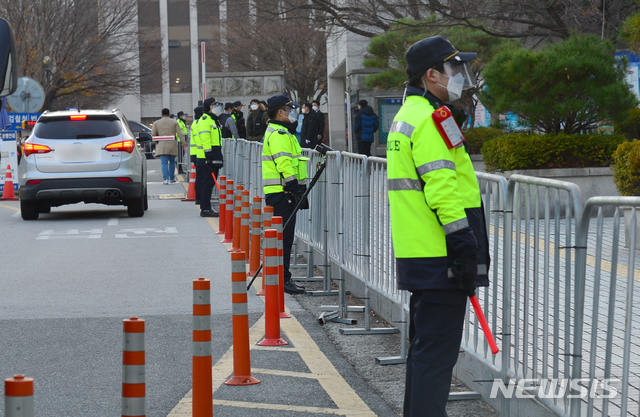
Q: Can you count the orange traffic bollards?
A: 12